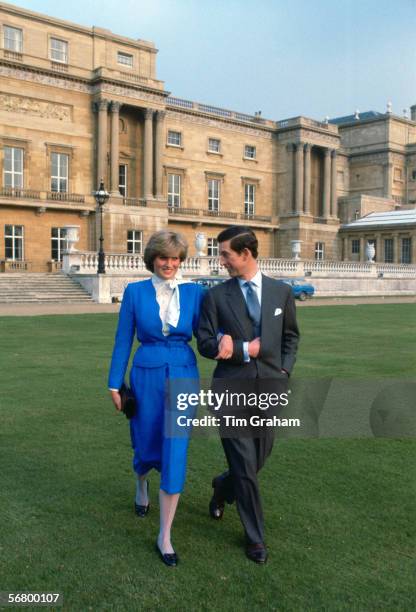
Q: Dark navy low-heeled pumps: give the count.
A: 2